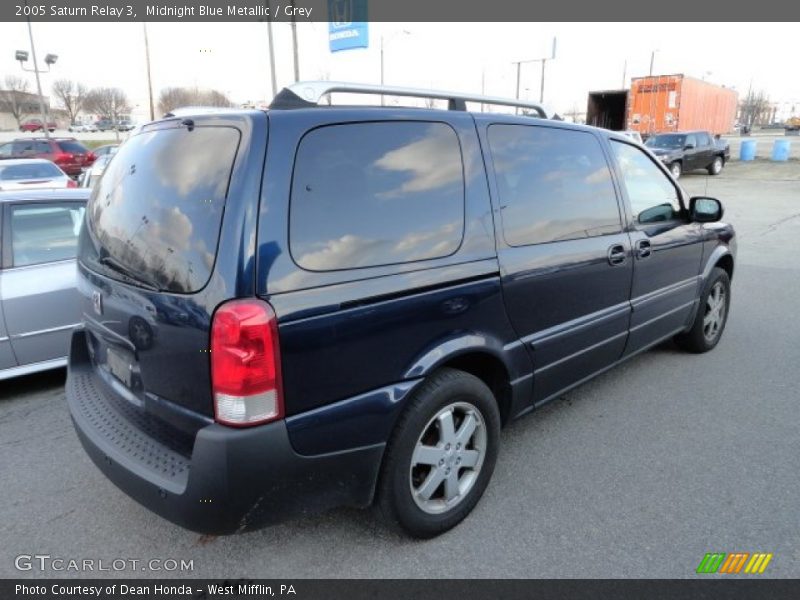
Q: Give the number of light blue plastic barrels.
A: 2